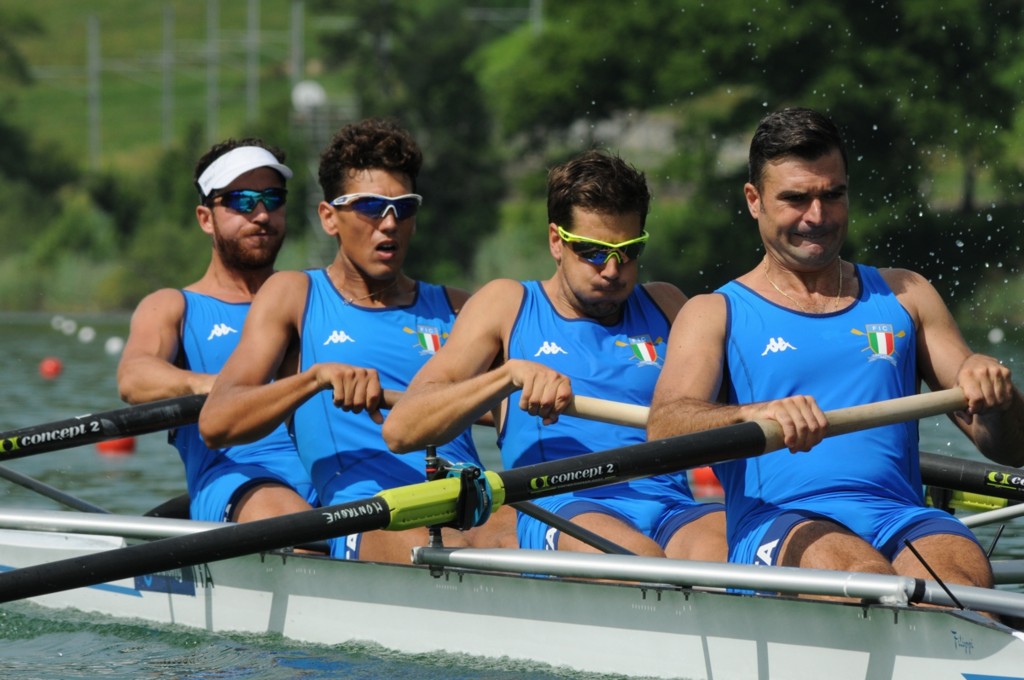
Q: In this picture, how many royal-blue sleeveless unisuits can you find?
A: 4